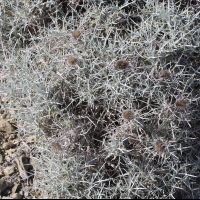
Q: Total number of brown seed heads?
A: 8